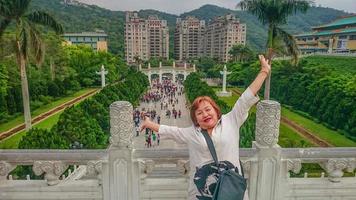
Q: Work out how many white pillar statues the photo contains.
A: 2